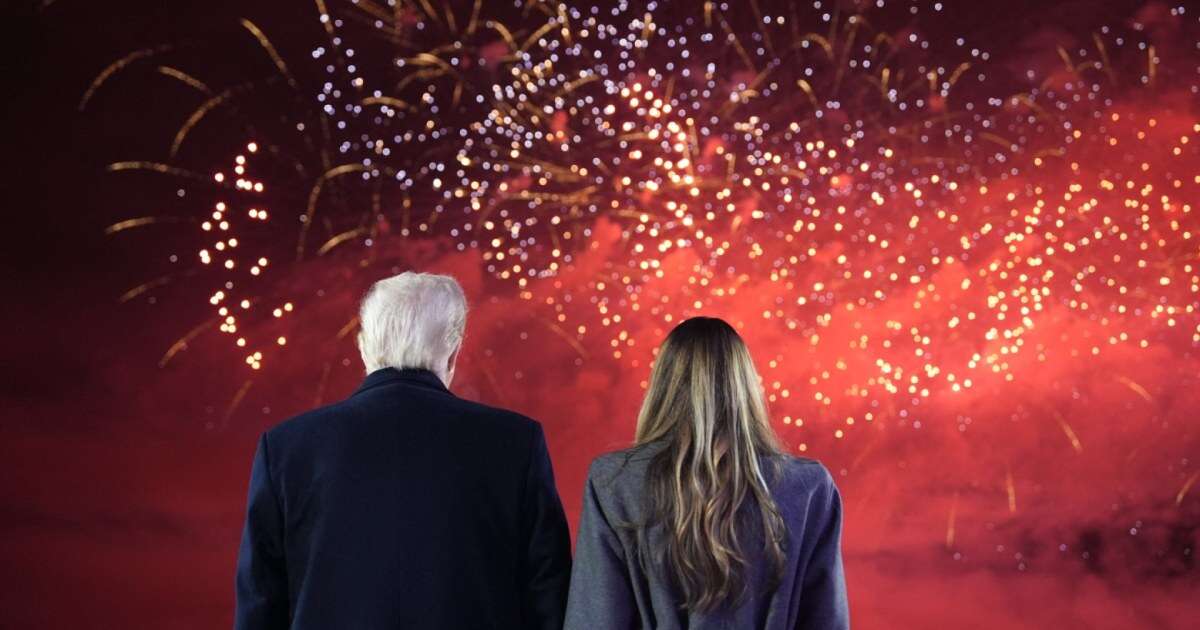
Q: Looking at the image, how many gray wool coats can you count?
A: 1